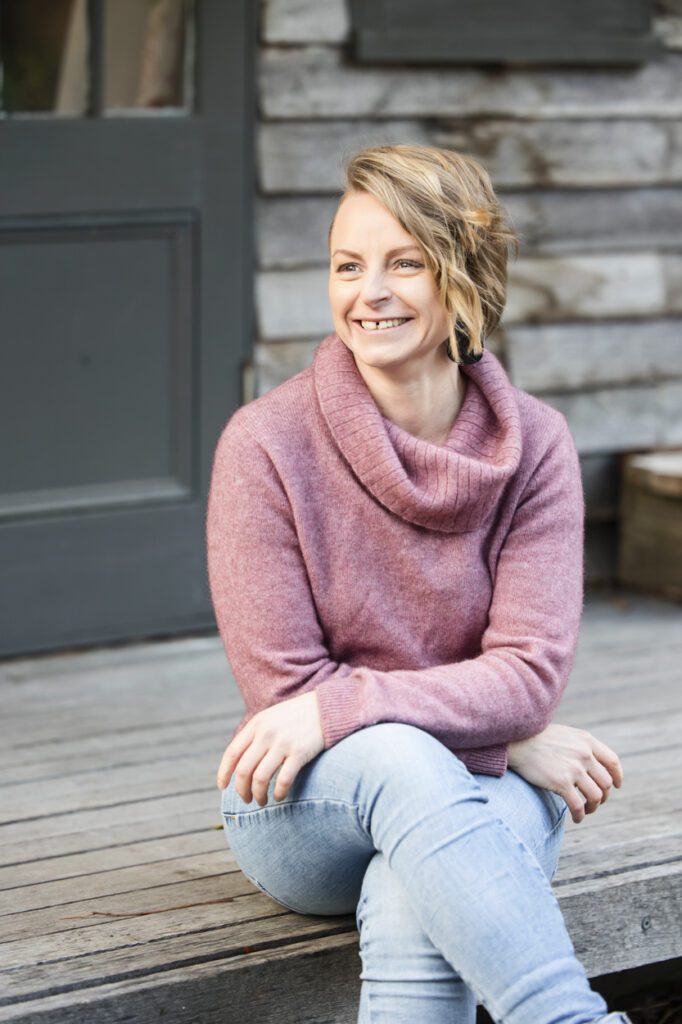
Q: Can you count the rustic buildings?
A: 1